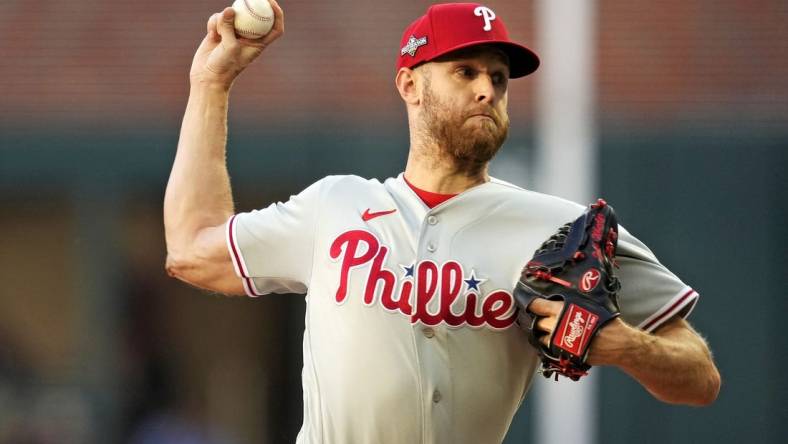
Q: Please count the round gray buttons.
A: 4